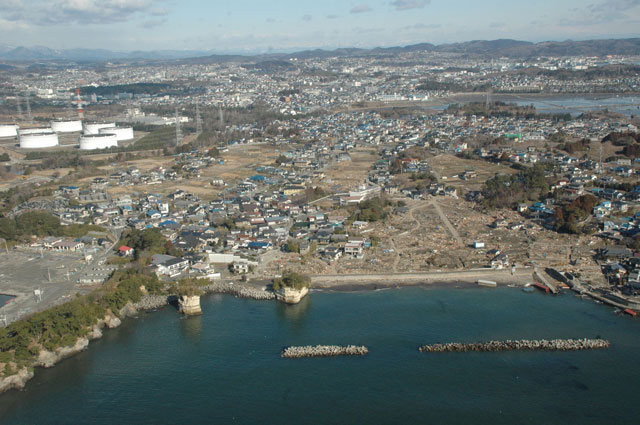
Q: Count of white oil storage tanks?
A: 7